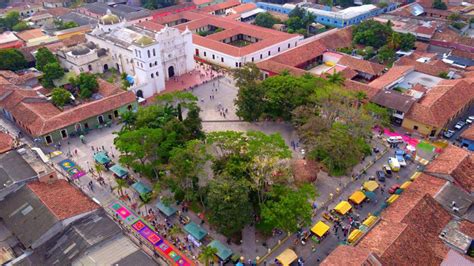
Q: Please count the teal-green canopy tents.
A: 6